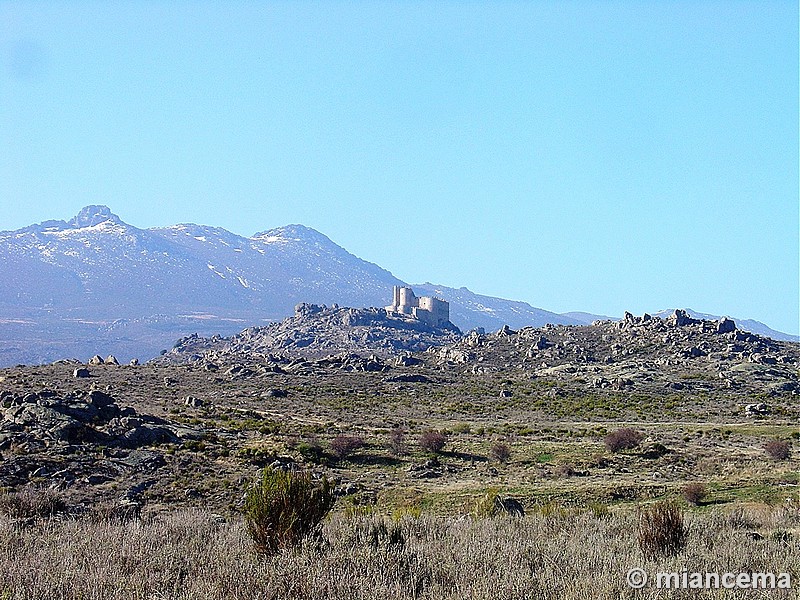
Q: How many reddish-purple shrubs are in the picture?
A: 7